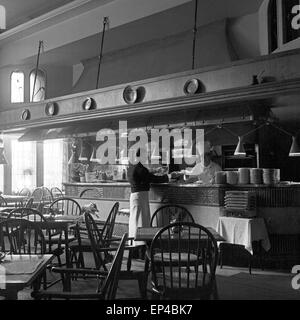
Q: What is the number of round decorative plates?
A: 5